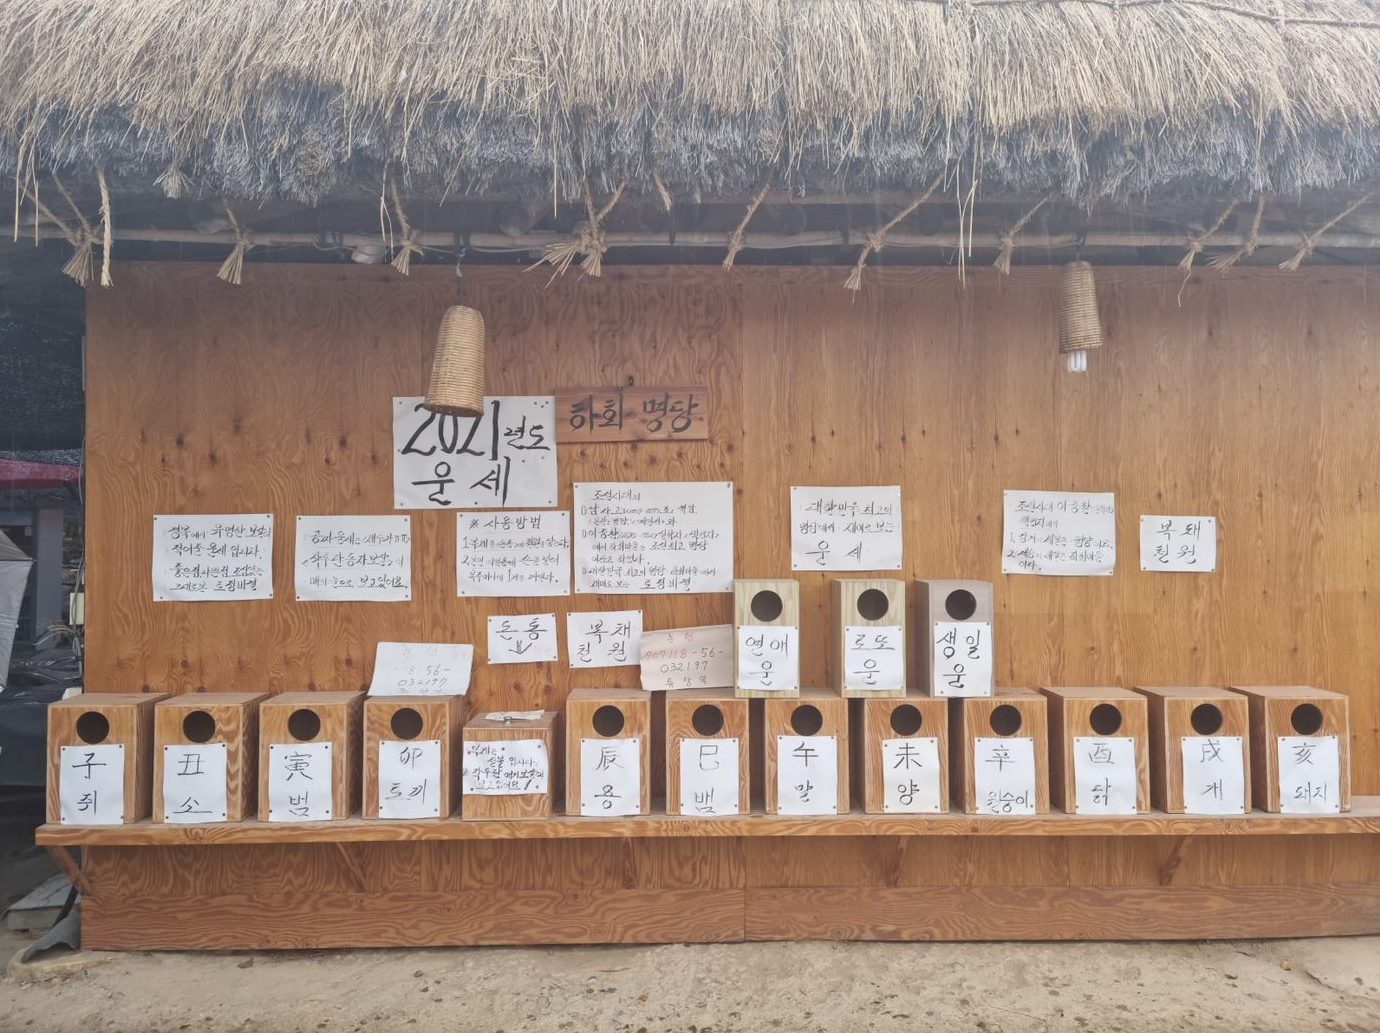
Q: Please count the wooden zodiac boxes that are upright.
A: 12